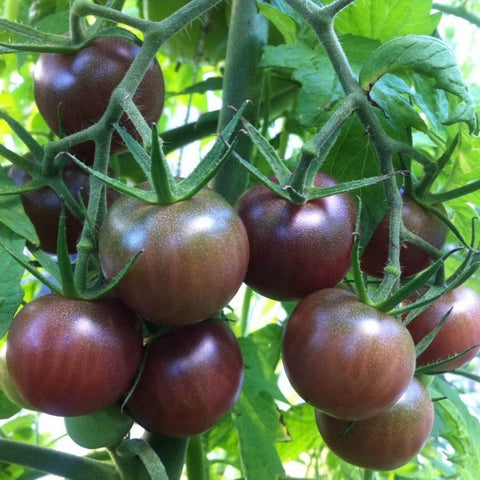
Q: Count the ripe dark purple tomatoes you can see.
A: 10